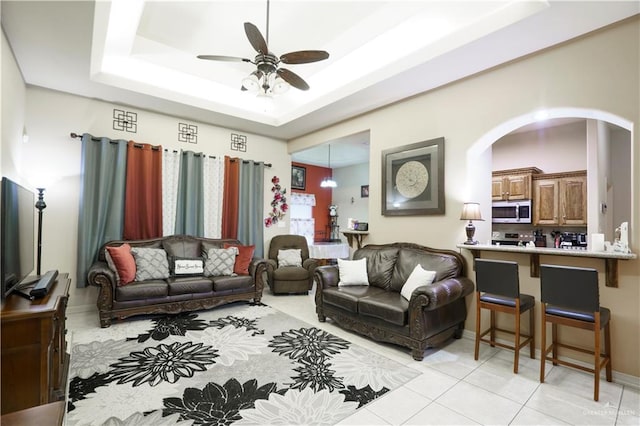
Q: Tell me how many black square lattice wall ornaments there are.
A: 3